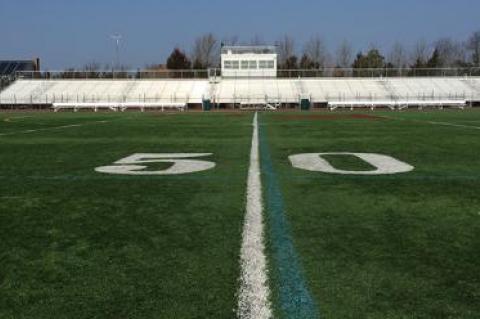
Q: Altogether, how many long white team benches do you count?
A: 4